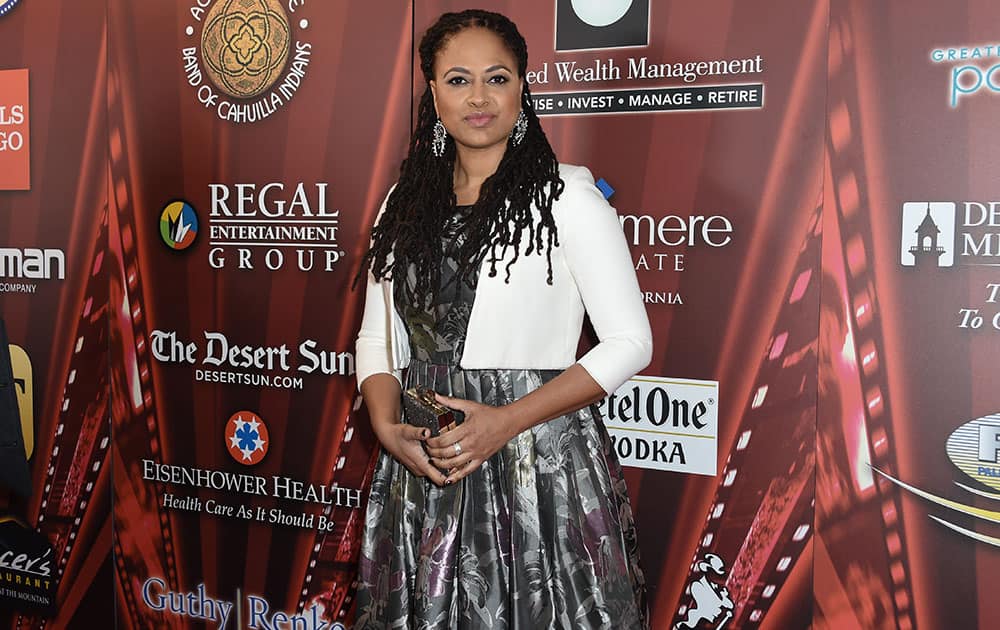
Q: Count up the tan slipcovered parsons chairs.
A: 0